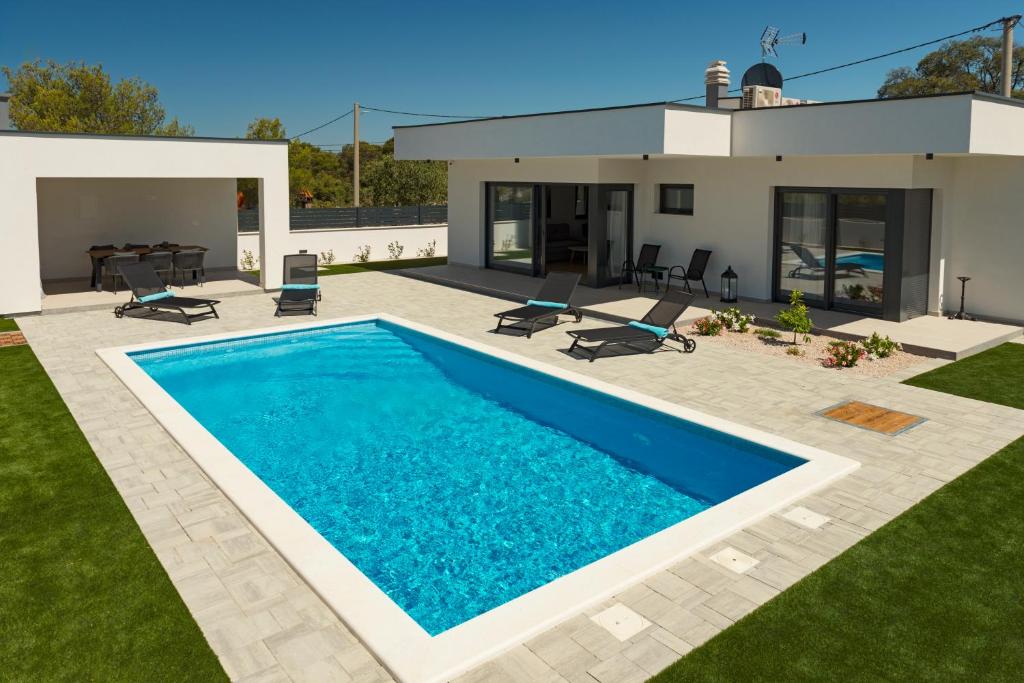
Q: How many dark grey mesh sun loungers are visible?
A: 4